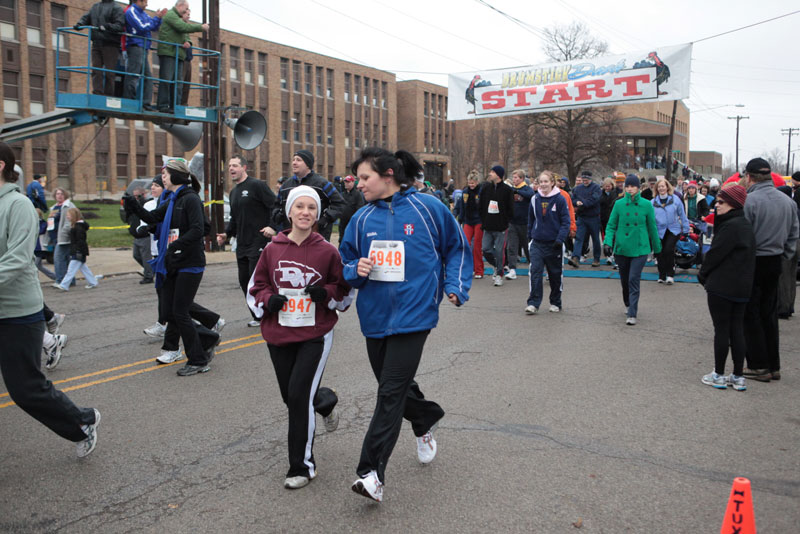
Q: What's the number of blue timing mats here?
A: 2